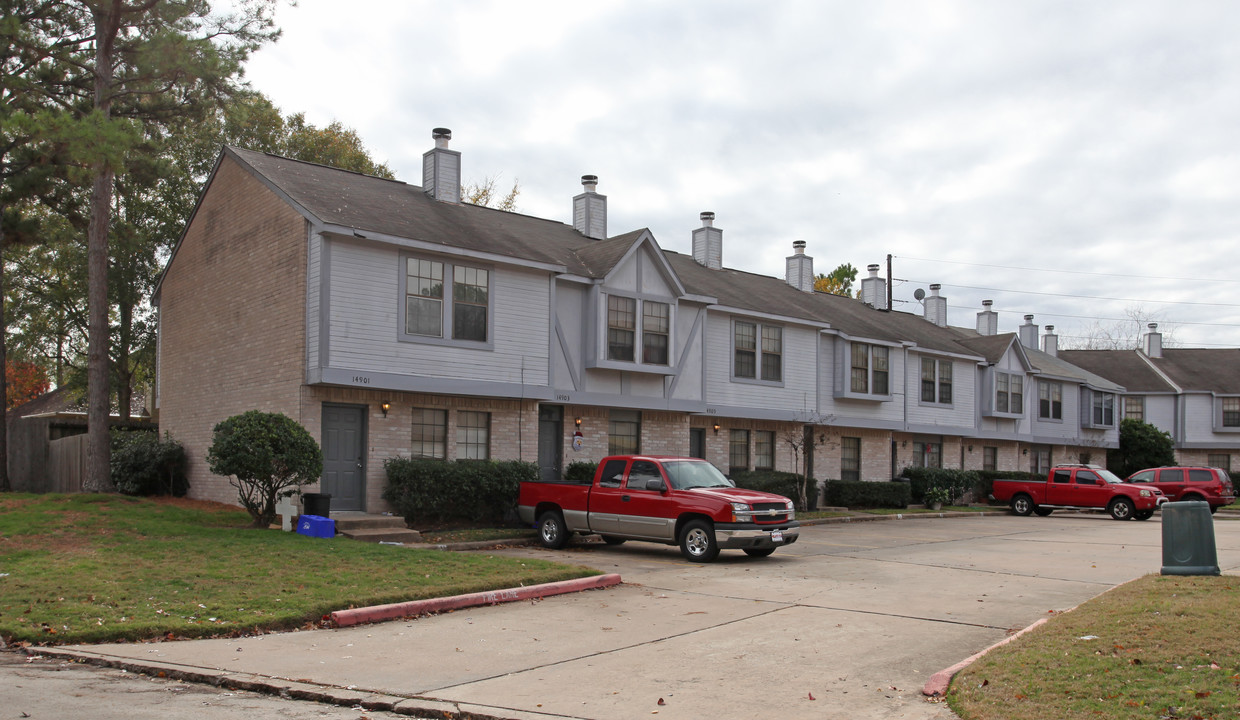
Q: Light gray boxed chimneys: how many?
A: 10